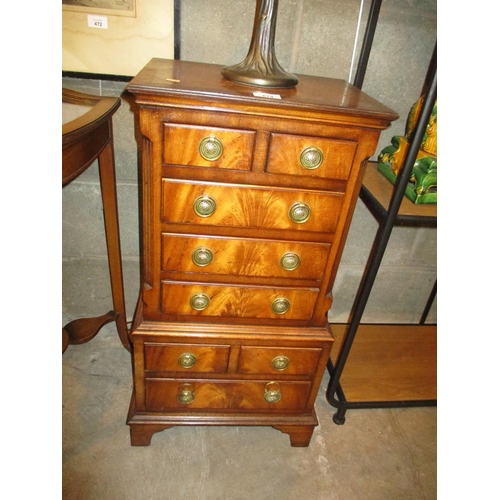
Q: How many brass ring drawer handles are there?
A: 12